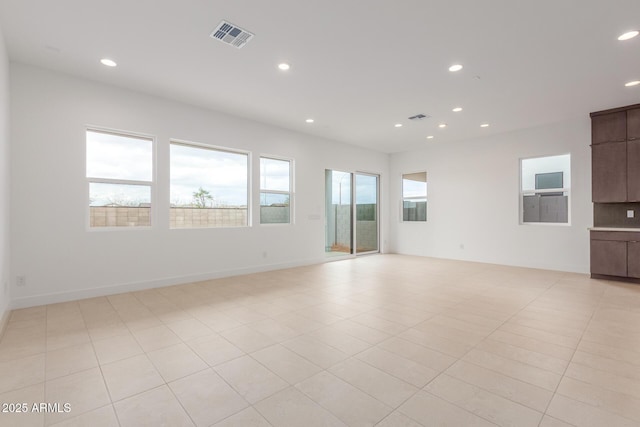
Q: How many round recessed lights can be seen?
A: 11